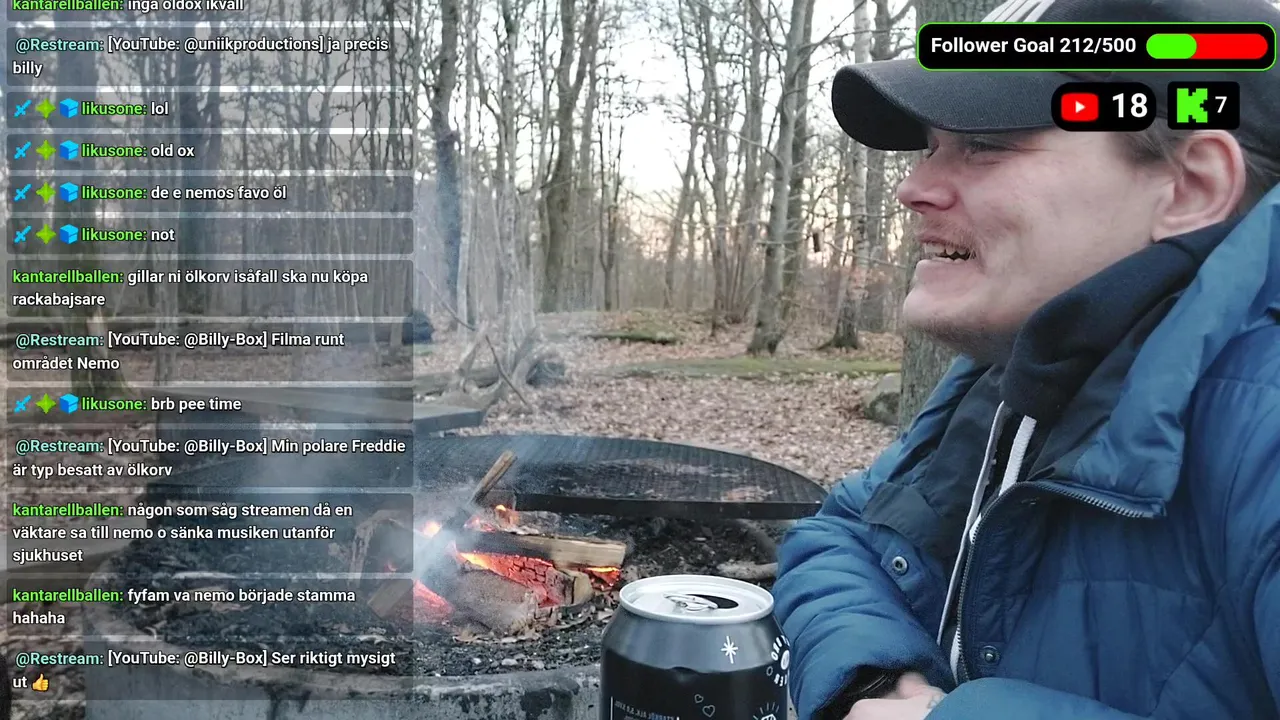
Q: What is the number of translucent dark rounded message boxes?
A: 13